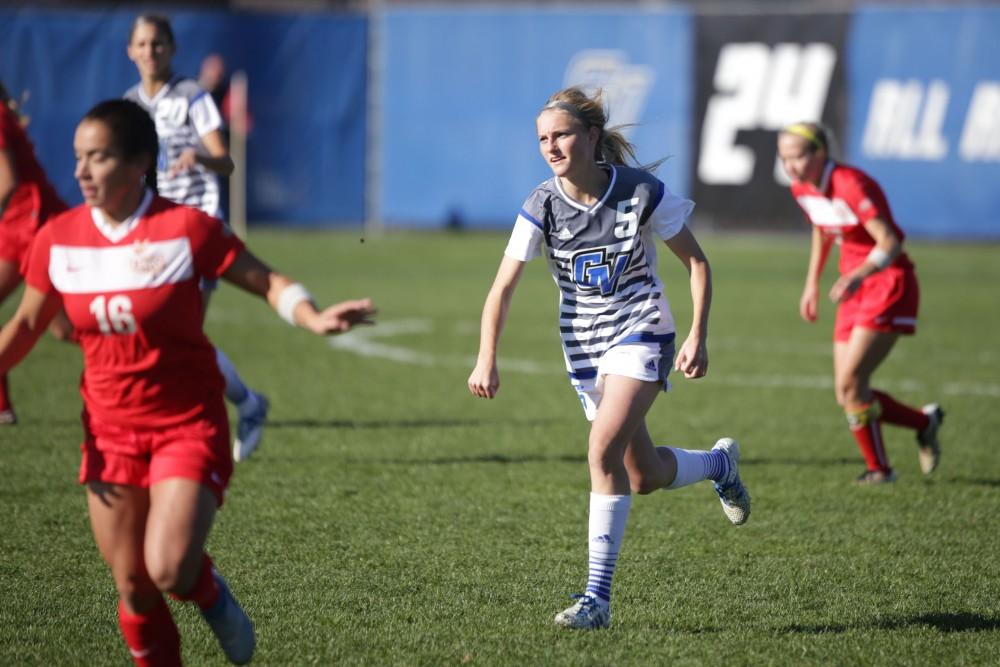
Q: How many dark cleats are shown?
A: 2